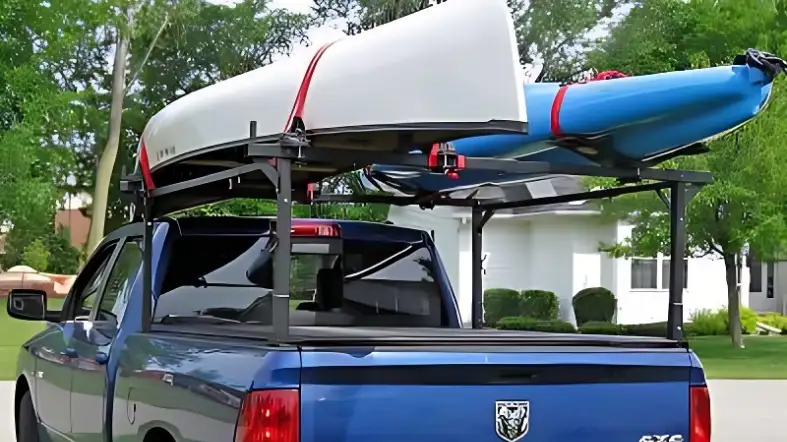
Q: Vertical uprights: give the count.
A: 4